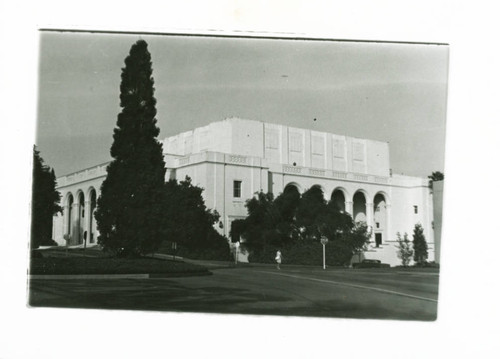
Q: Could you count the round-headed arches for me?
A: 8